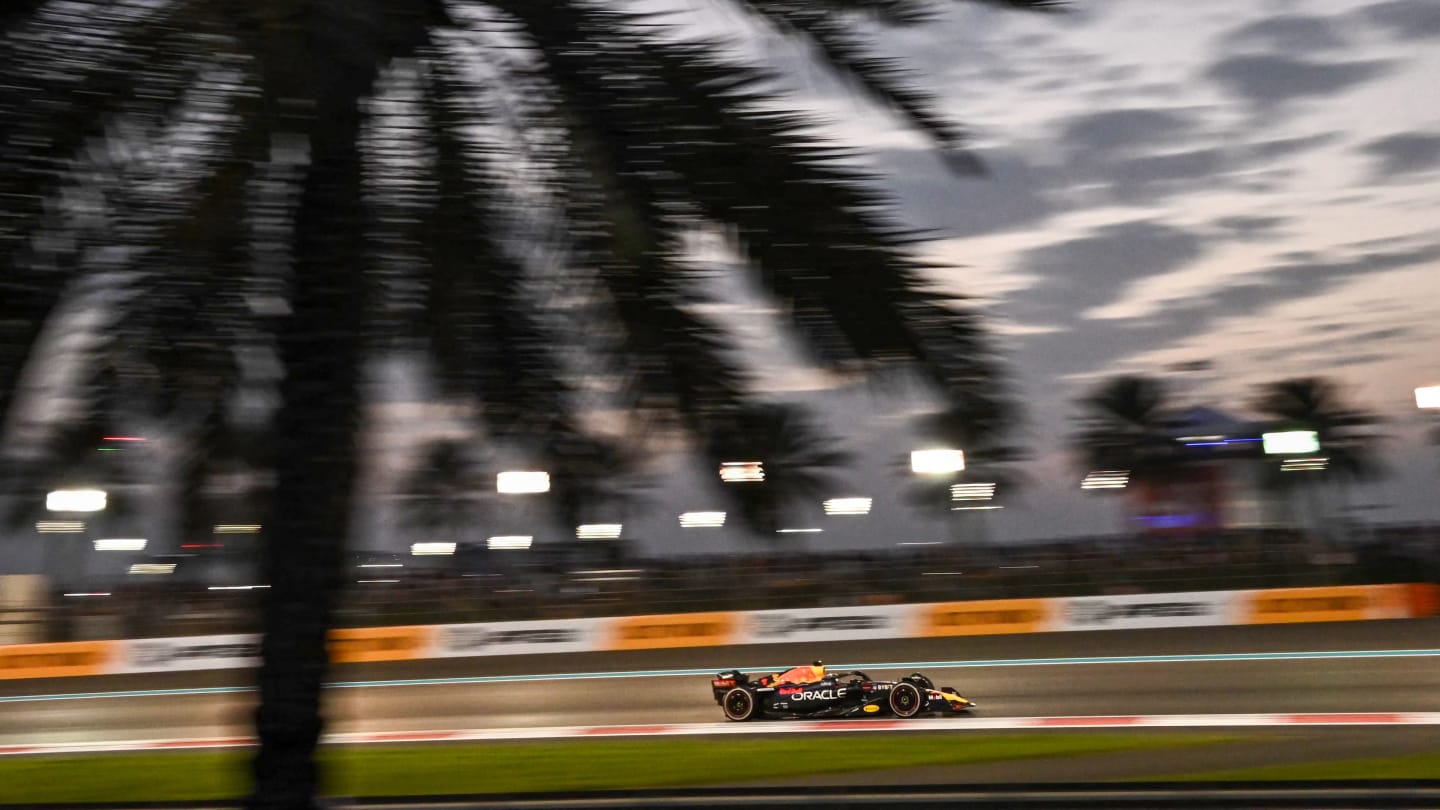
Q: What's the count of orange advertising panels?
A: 5